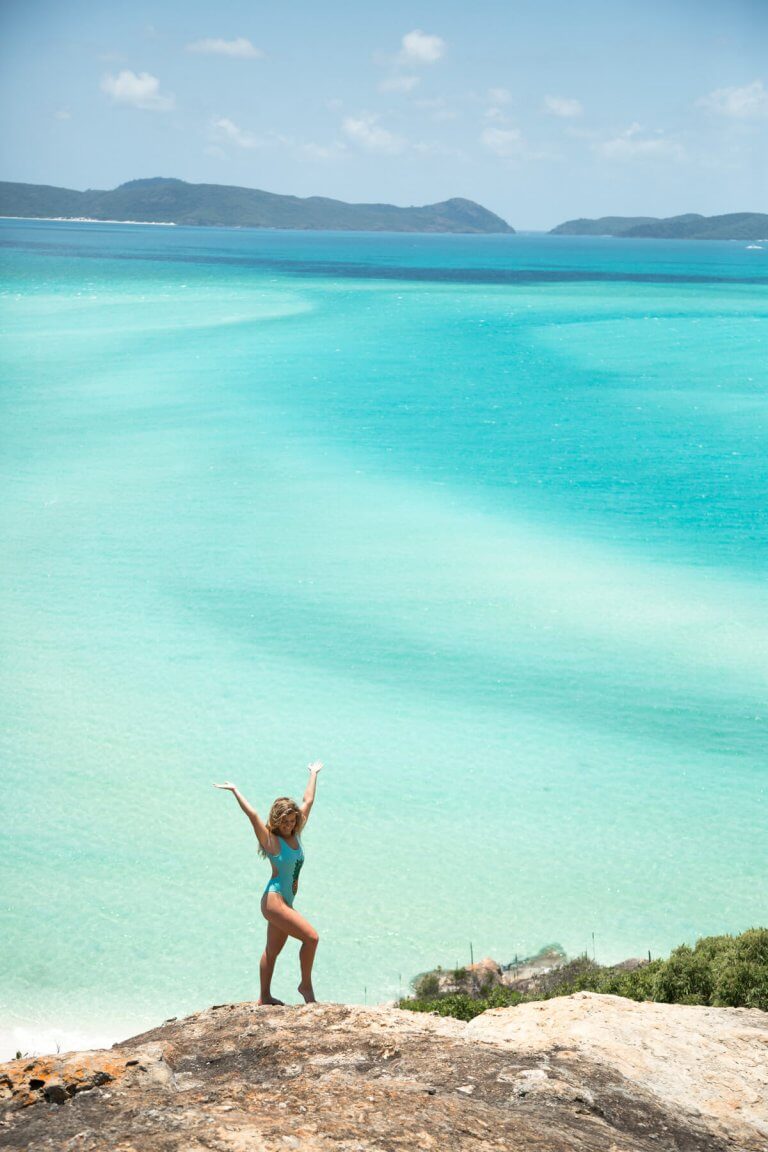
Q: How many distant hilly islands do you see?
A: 2